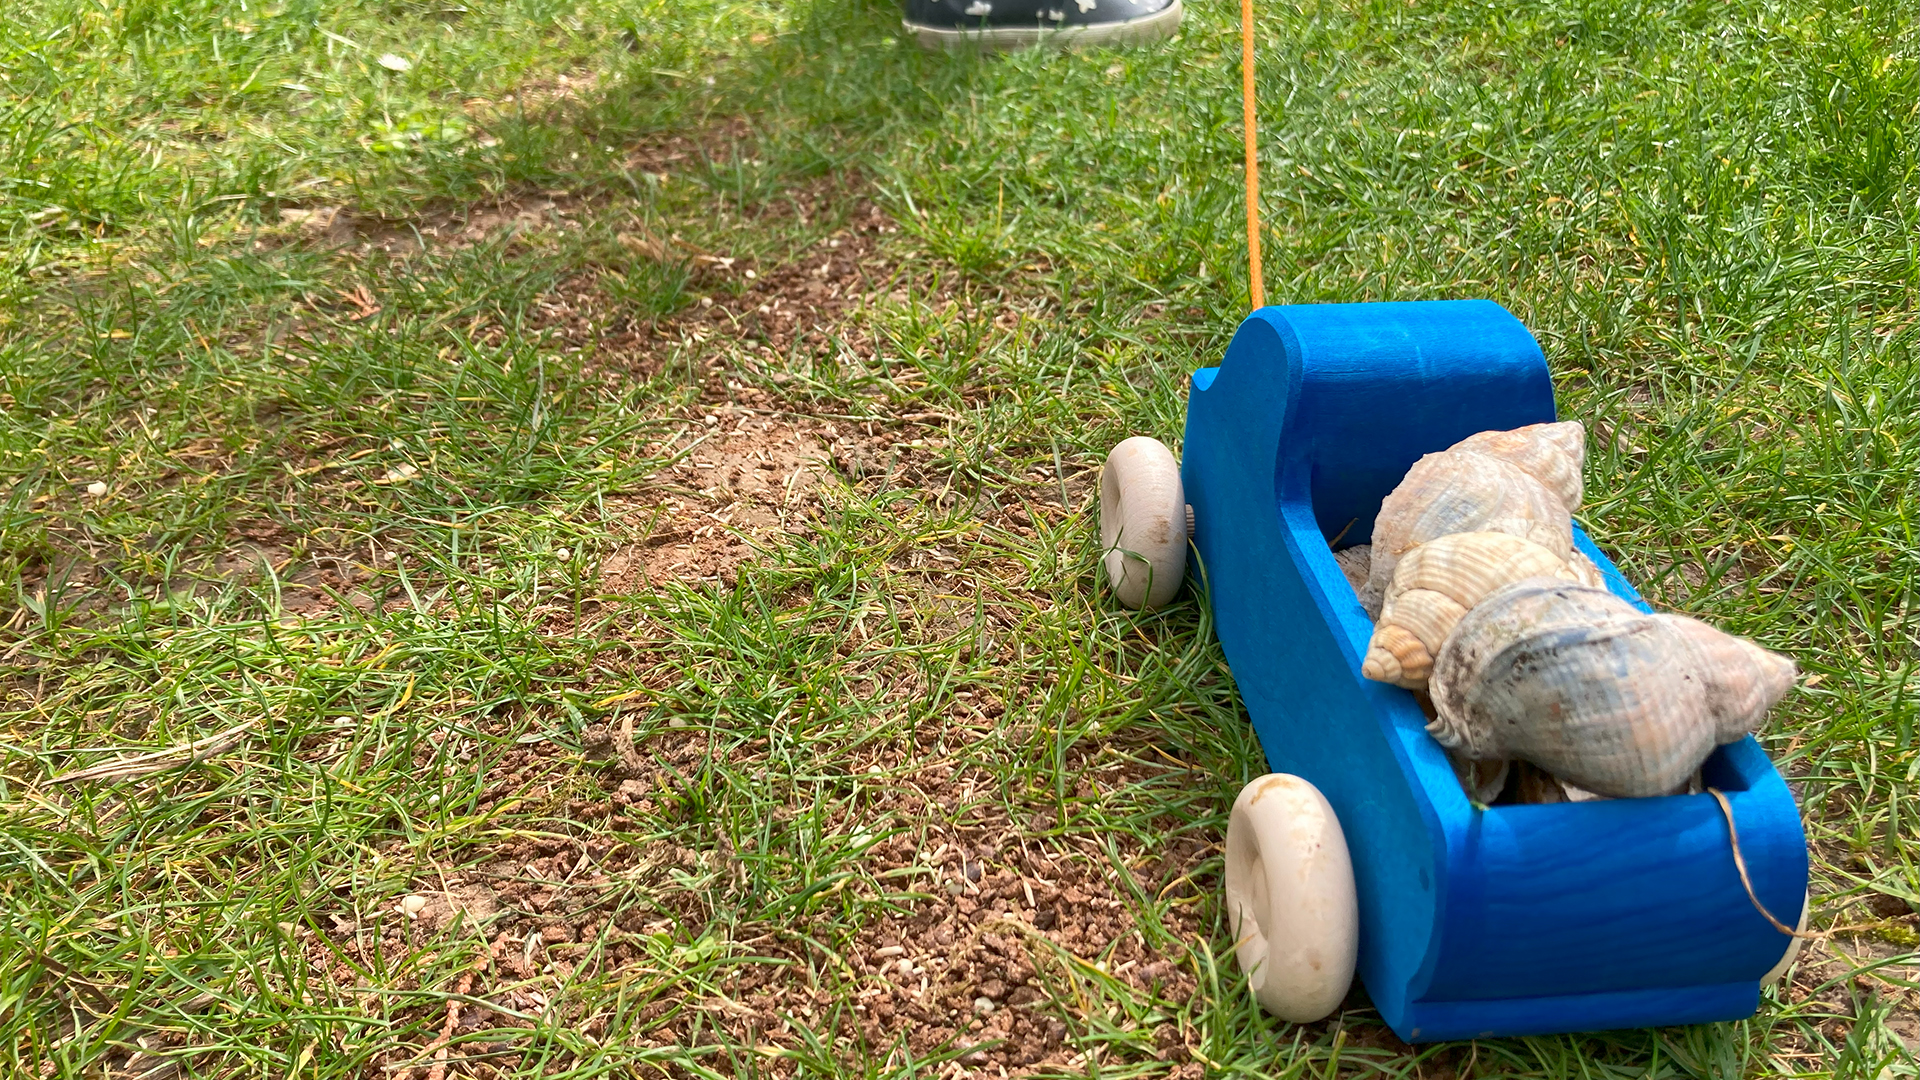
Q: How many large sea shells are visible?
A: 3